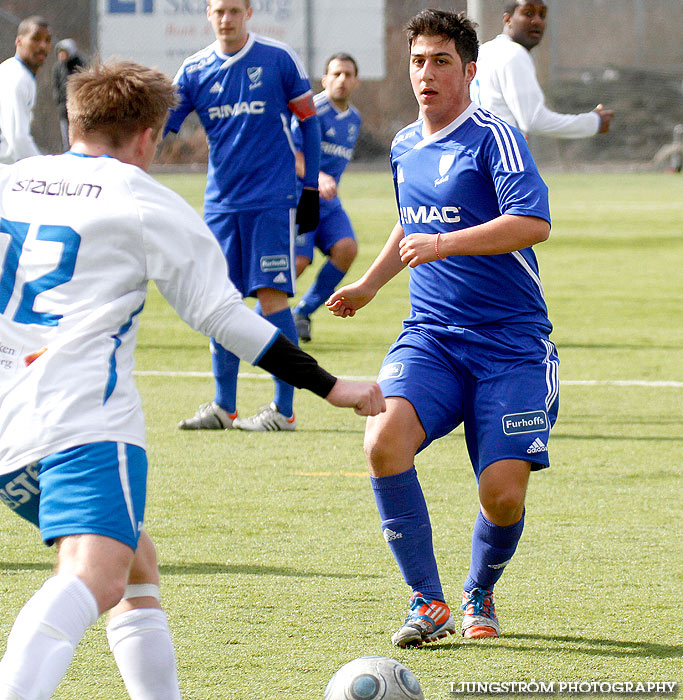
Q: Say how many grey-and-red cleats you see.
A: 2